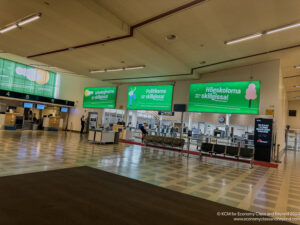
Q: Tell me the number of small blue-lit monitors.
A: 3